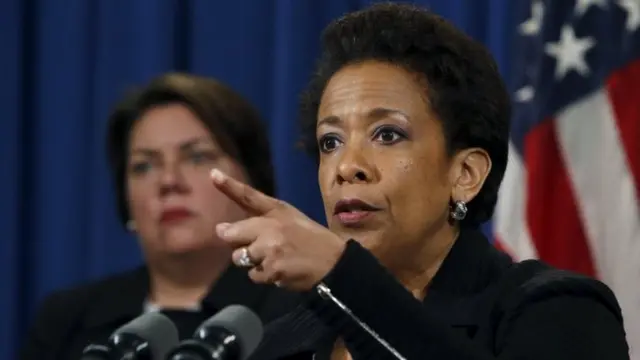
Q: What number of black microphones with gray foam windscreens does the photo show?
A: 2